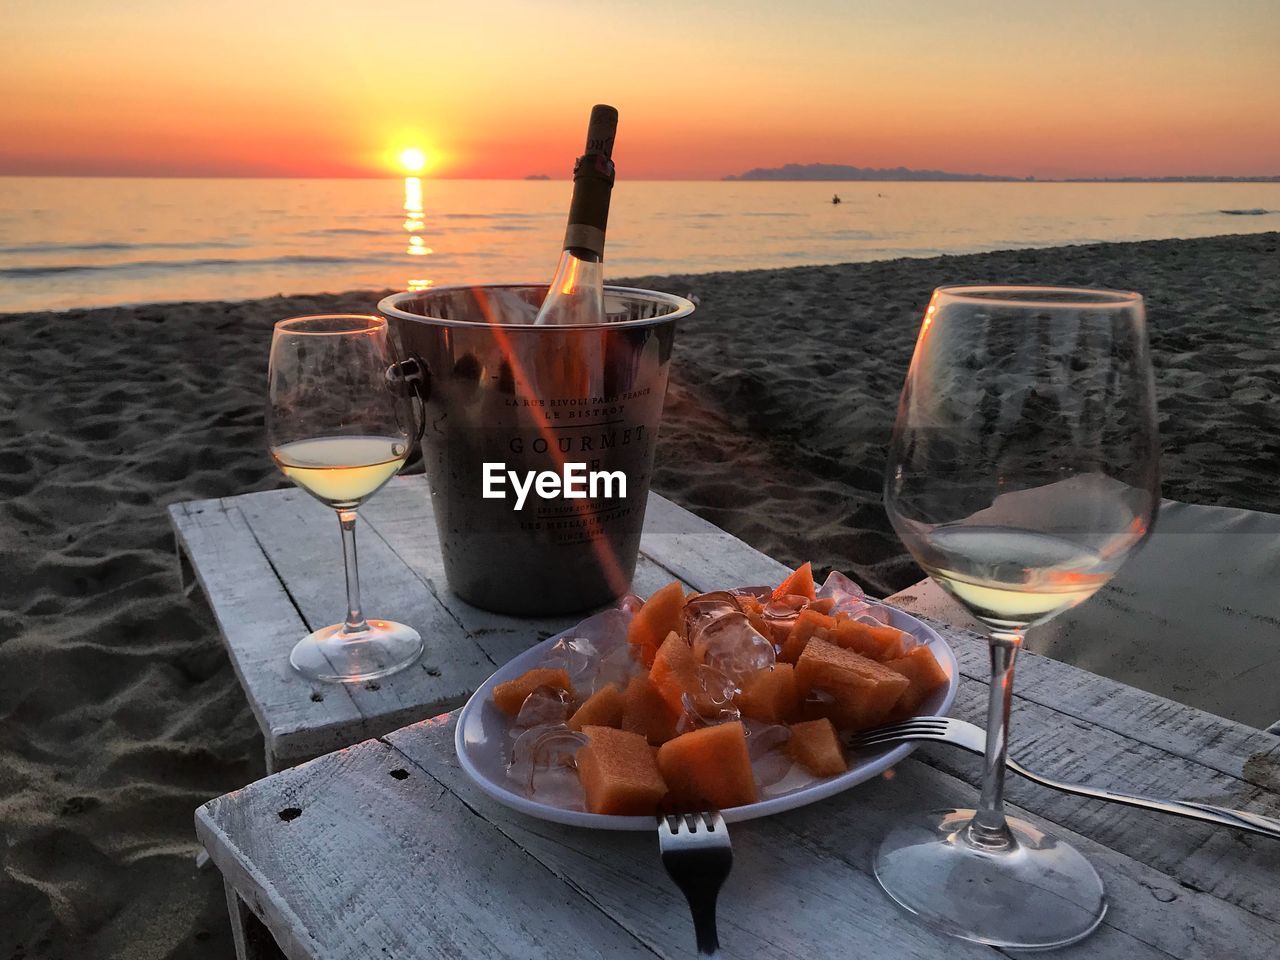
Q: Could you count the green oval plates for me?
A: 0